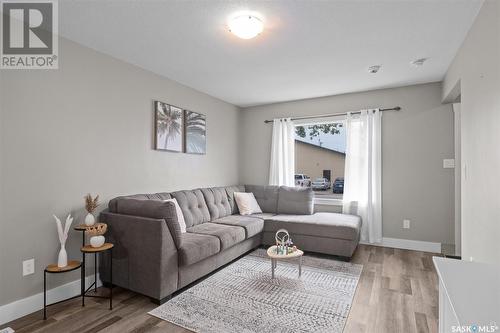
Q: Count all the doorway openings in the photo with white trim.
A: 1